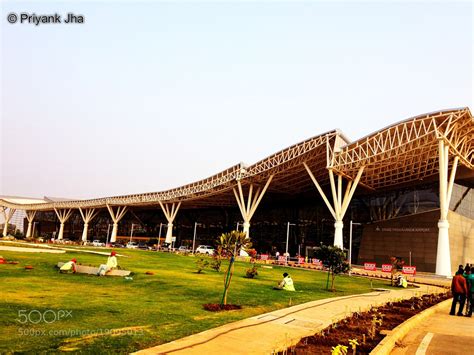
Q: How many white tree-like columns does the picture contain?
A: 9